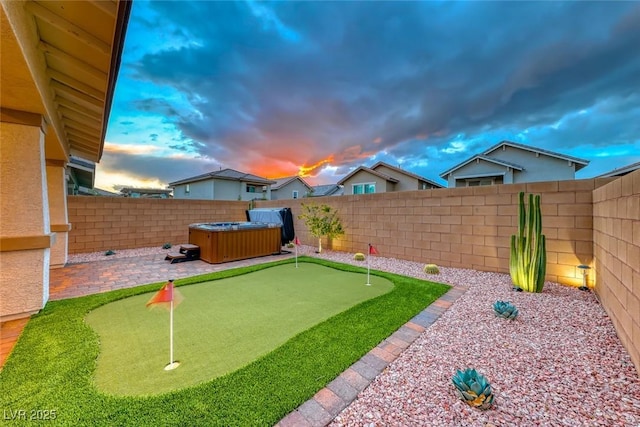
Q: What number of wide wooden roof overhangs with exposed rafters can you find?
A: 1